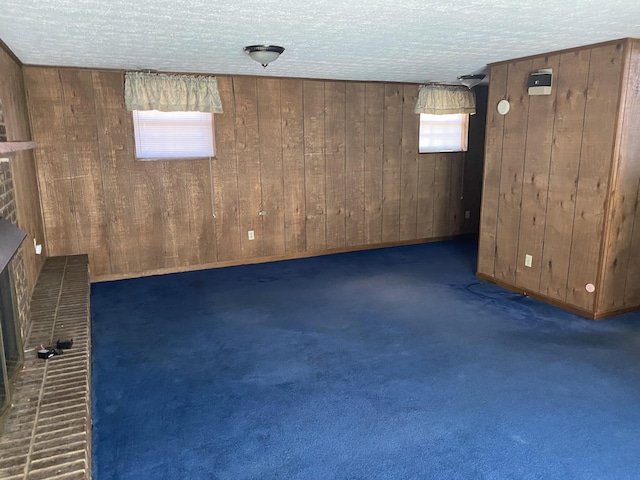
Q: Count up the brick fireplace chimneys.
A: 1